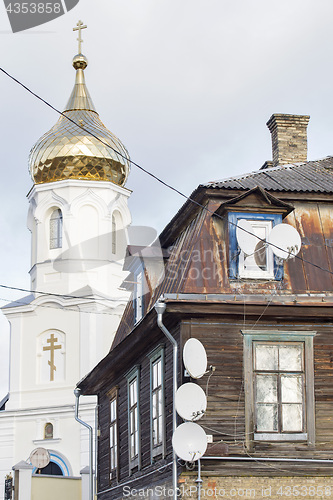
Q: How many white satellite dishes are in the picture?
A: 5